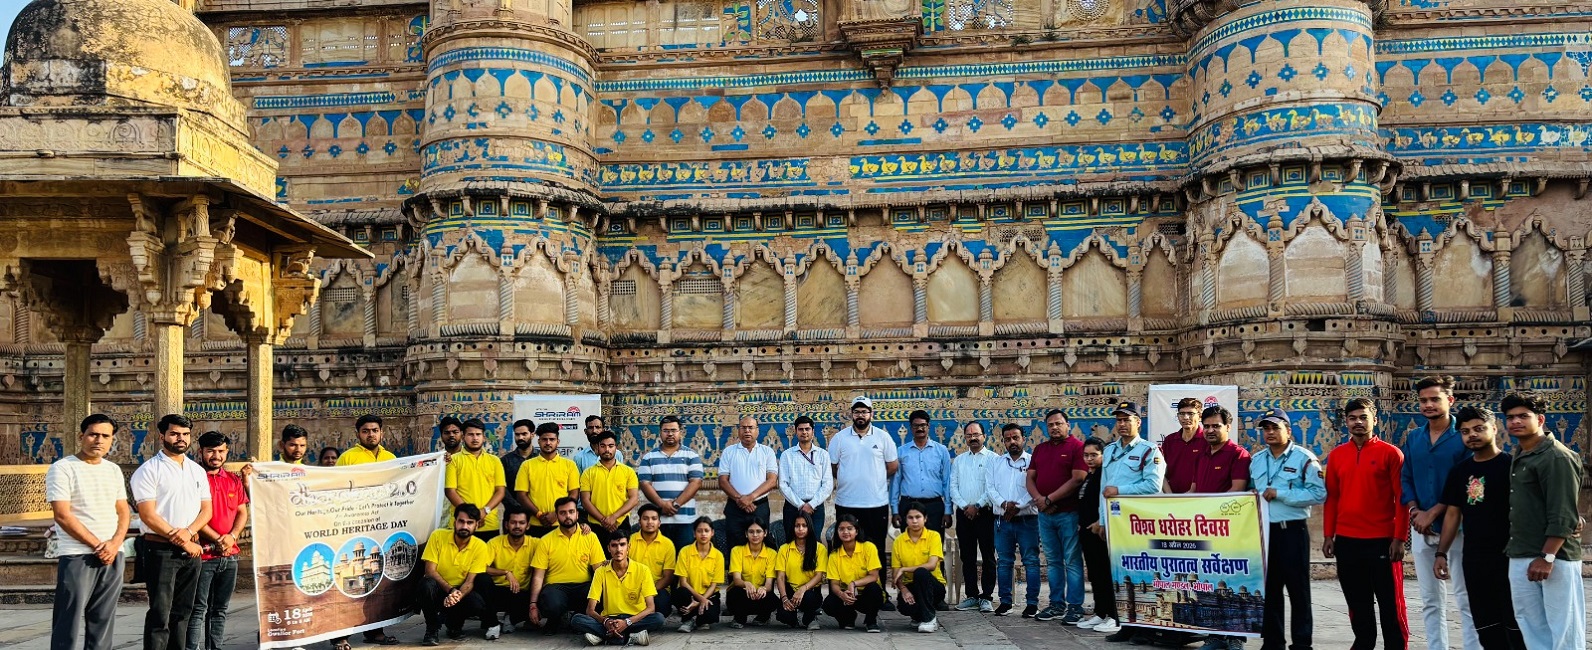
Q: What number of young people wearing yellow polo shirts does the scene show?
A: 15